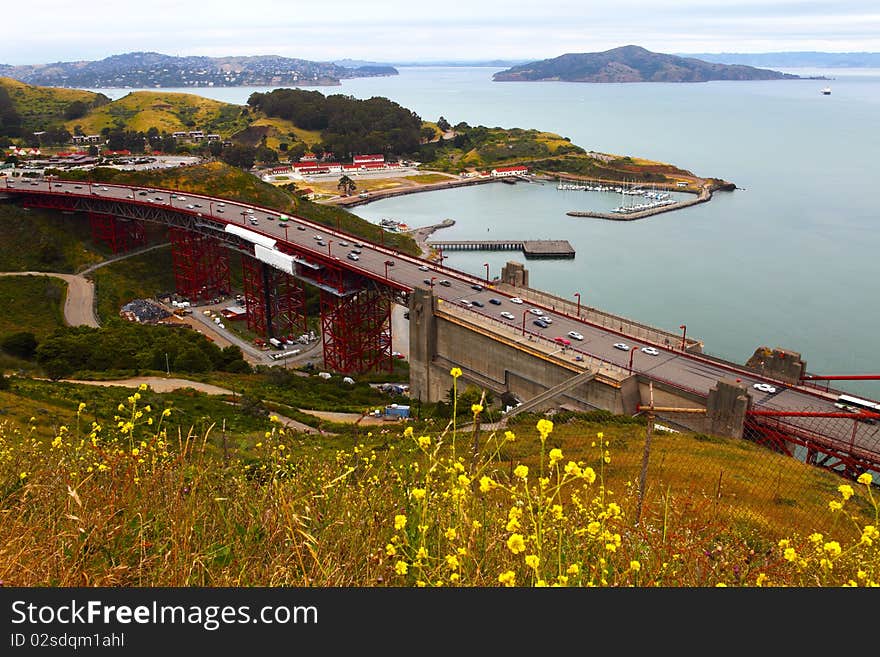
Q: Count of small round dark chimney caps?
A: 0